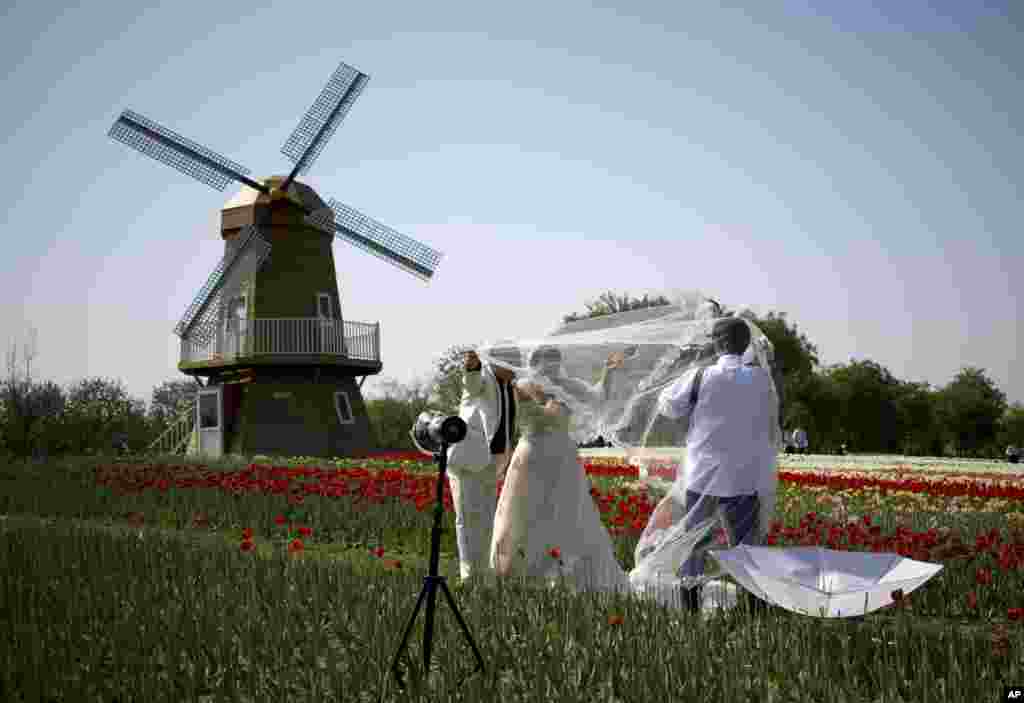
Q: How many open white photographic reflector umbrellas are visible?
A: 1